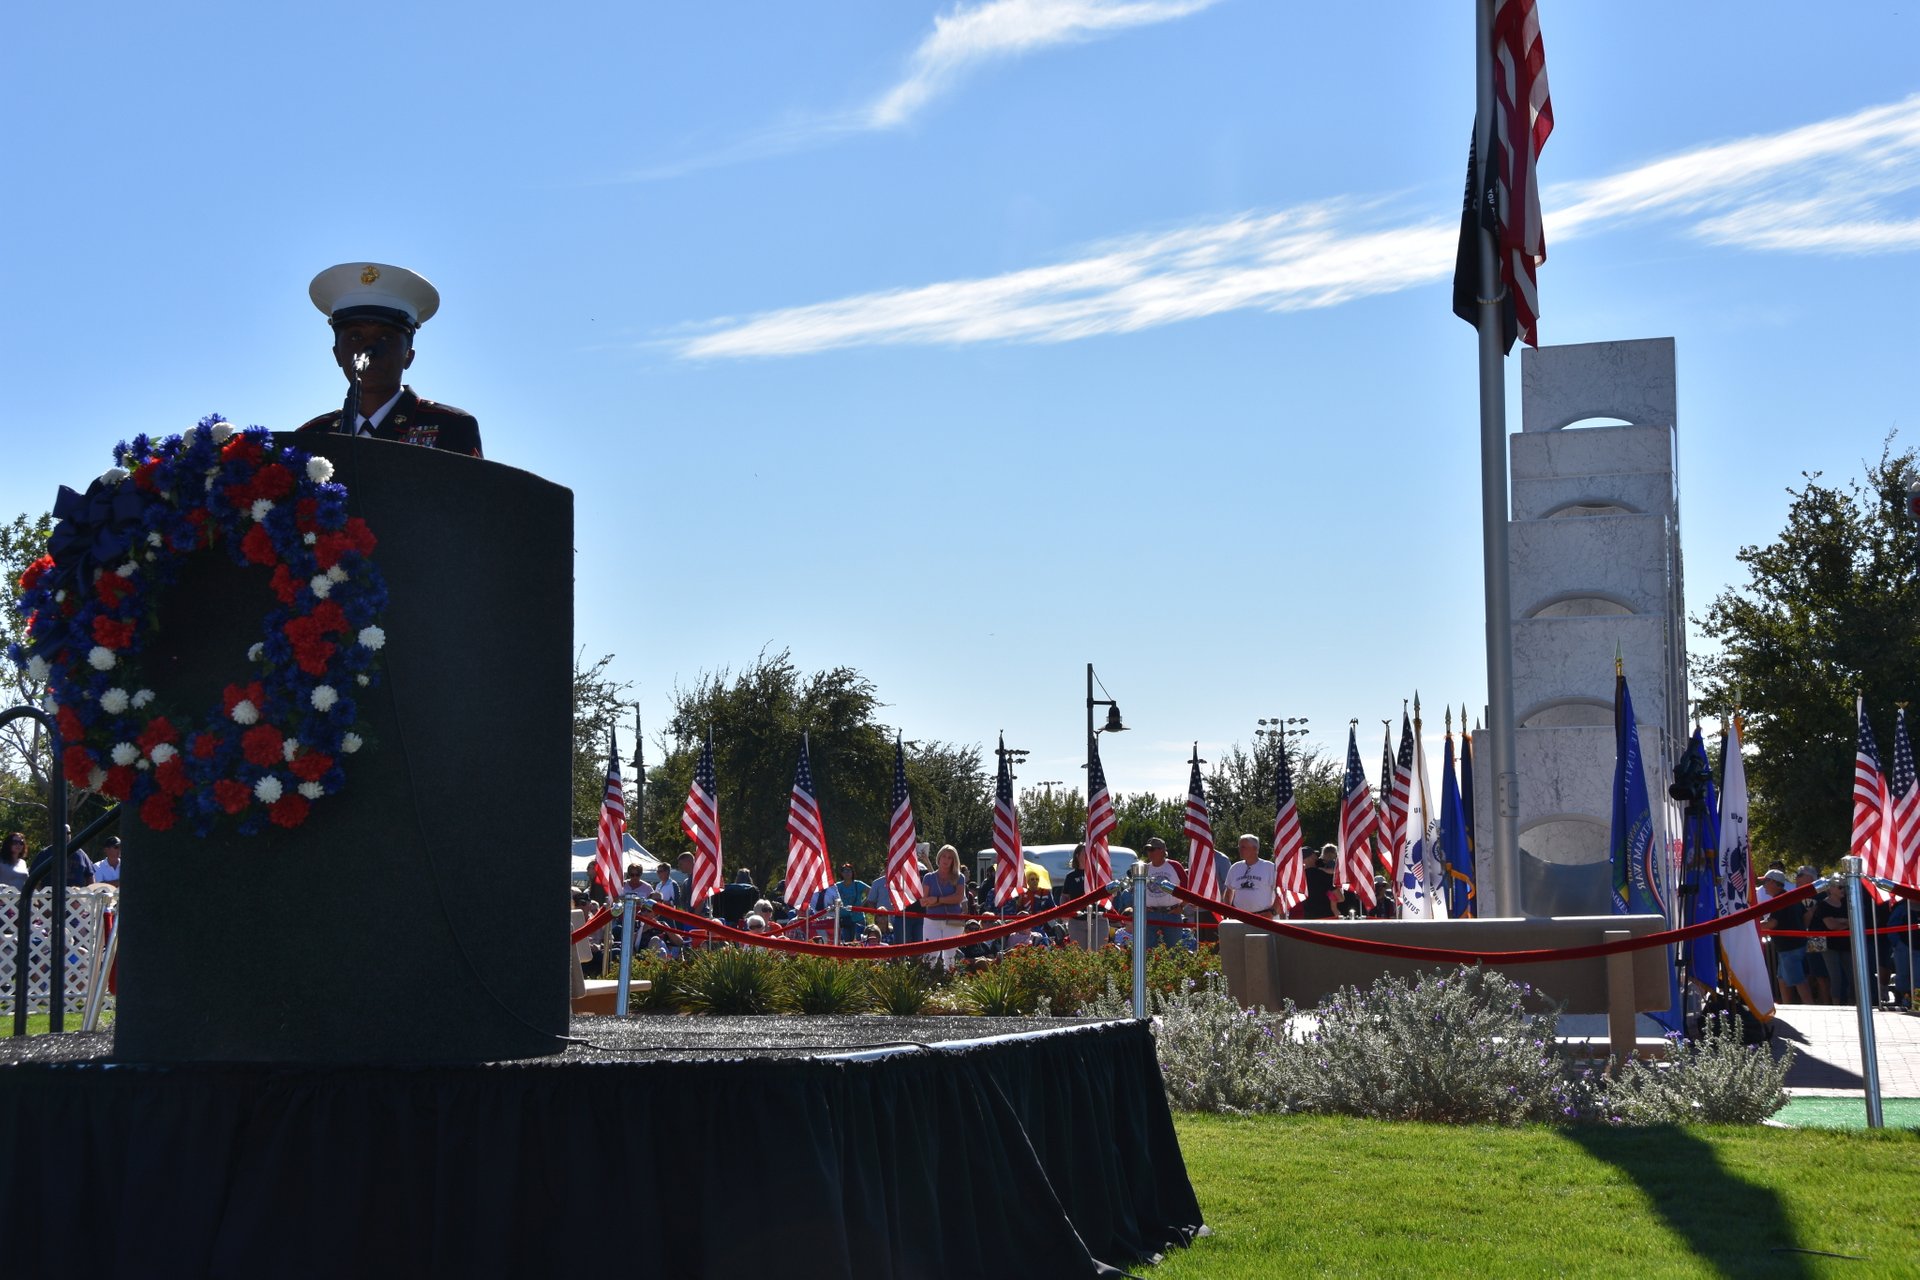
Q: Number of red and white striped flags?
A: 14